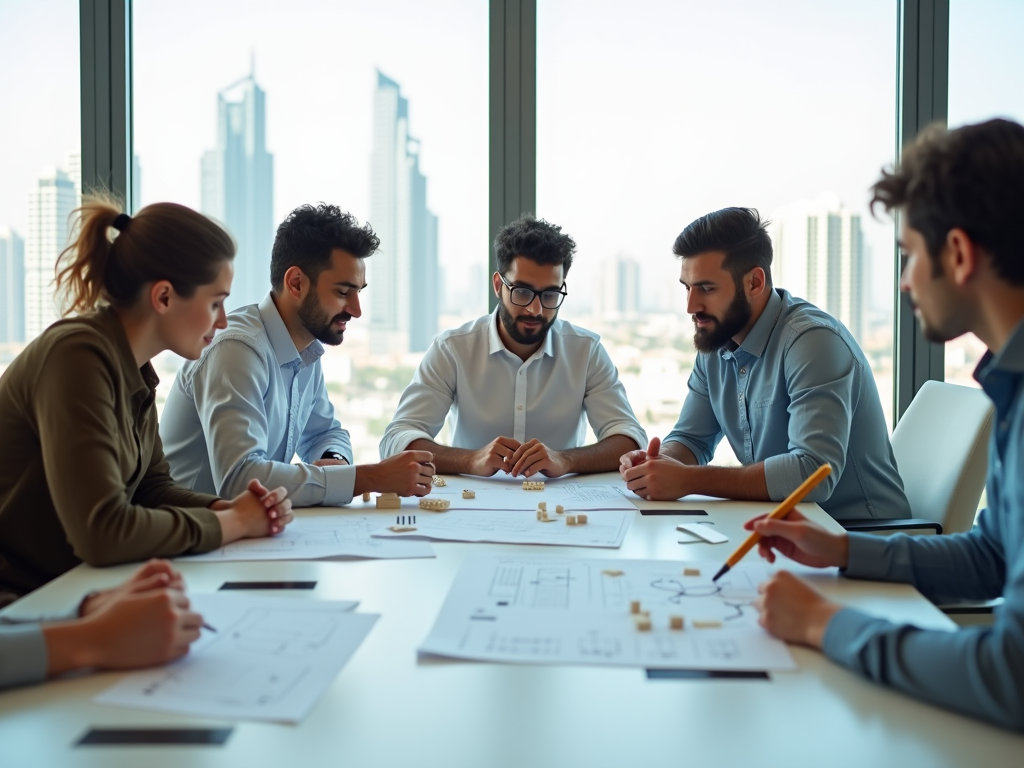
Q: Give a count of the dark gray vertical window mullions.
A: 3